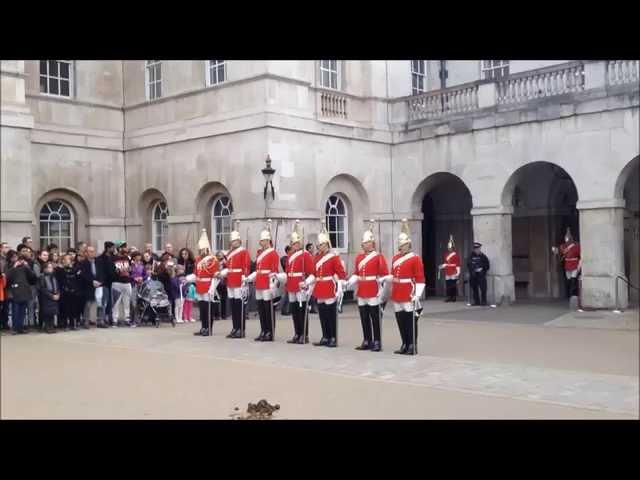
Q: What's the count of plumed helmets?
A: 9